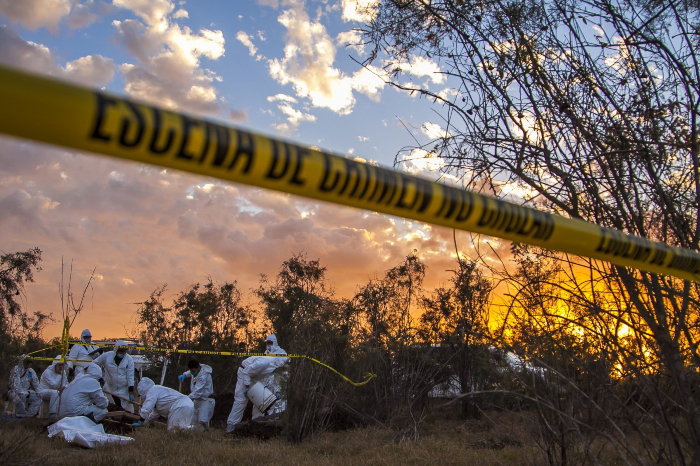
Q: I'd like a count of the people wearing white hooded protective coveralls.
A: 9